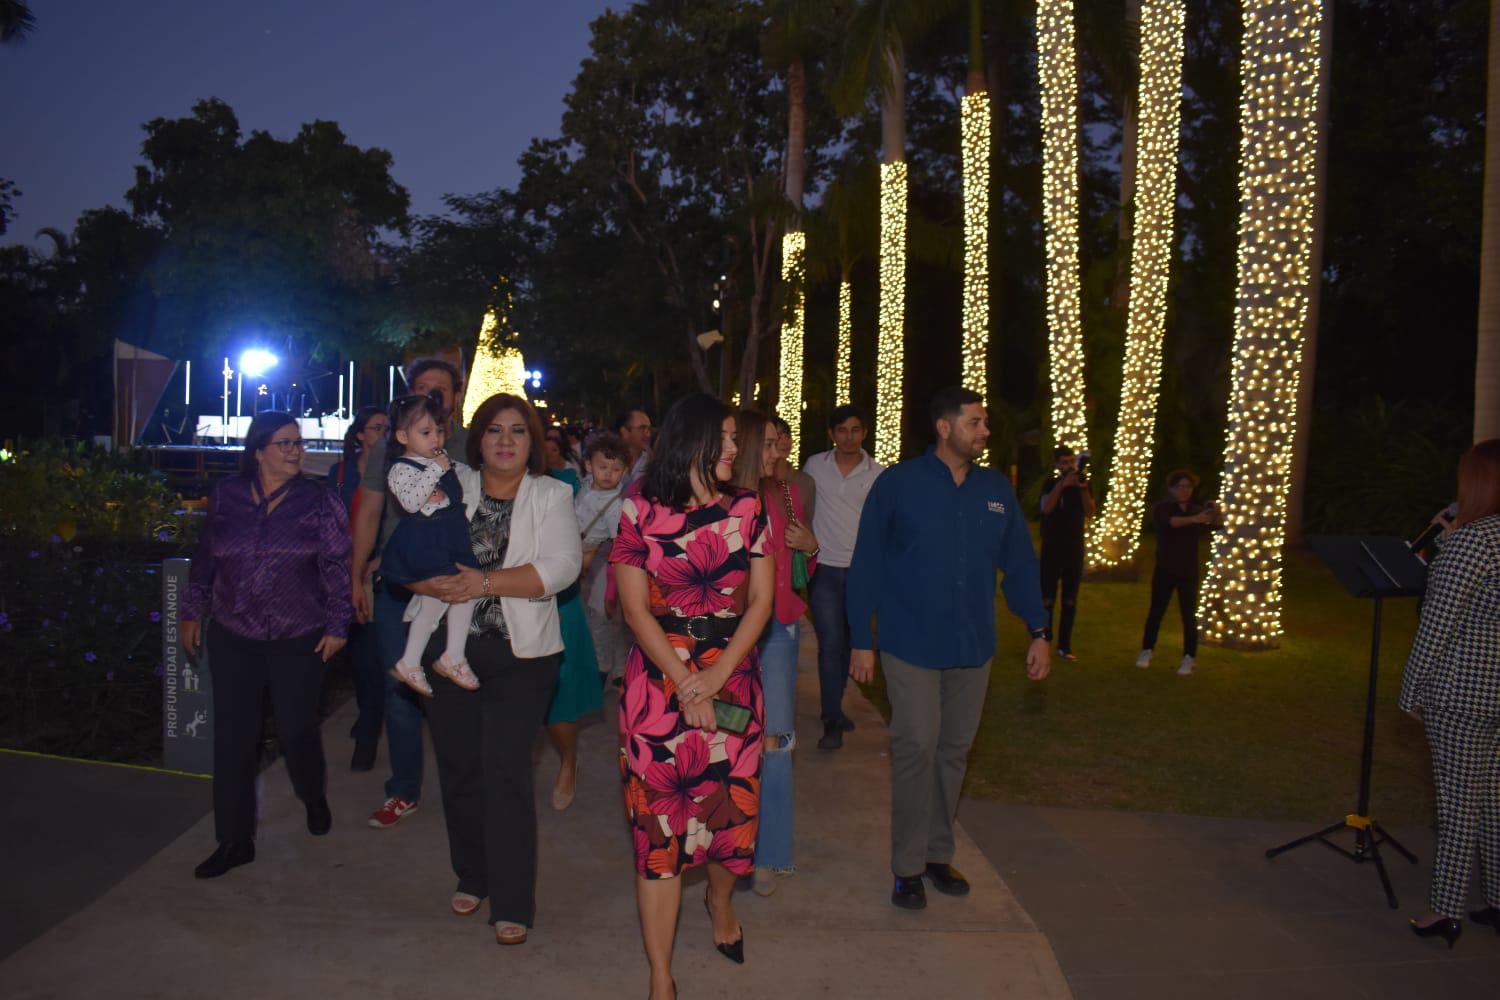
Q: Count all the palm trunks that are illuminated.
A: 7